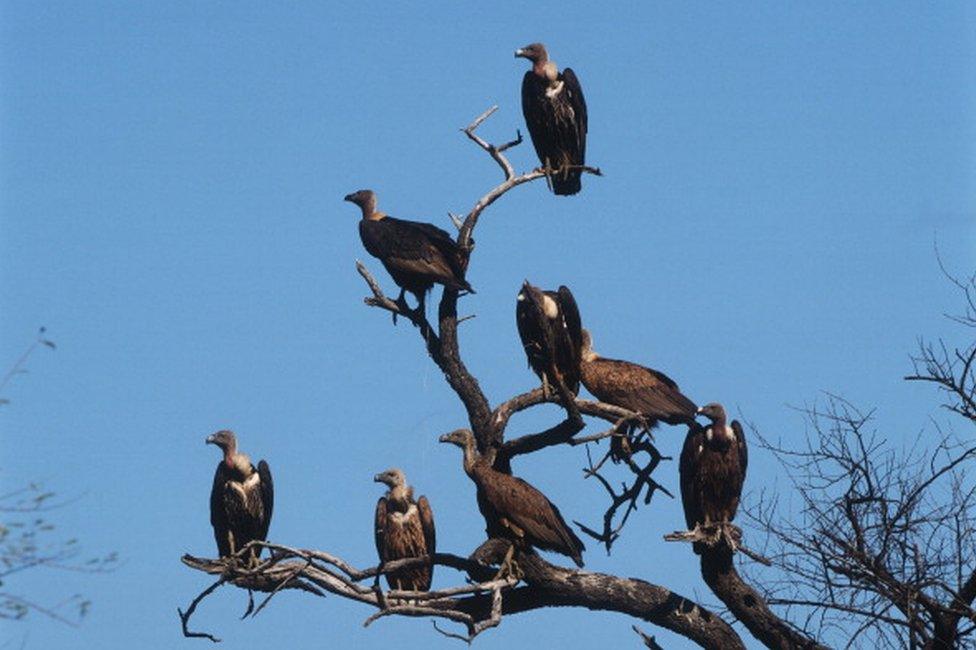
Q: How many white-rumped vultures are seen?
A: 8